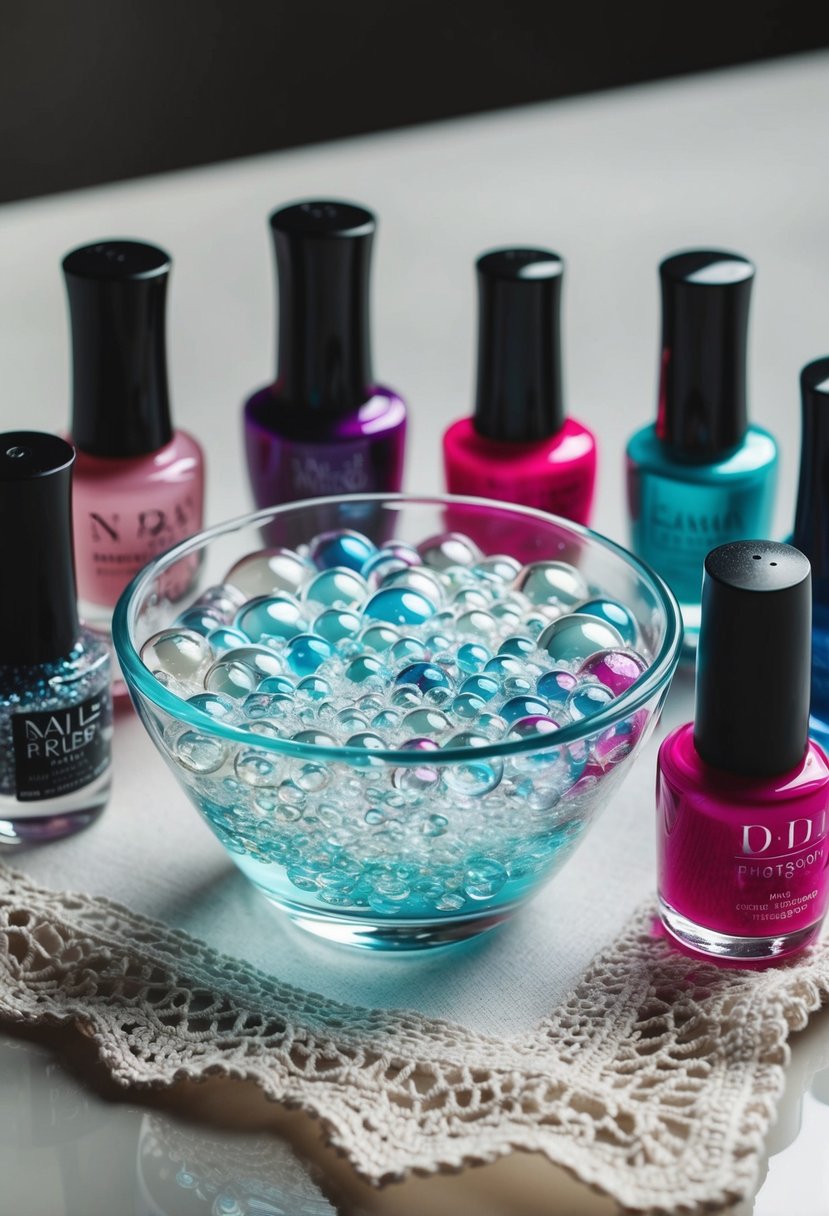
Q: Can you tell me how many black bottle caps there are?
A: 7